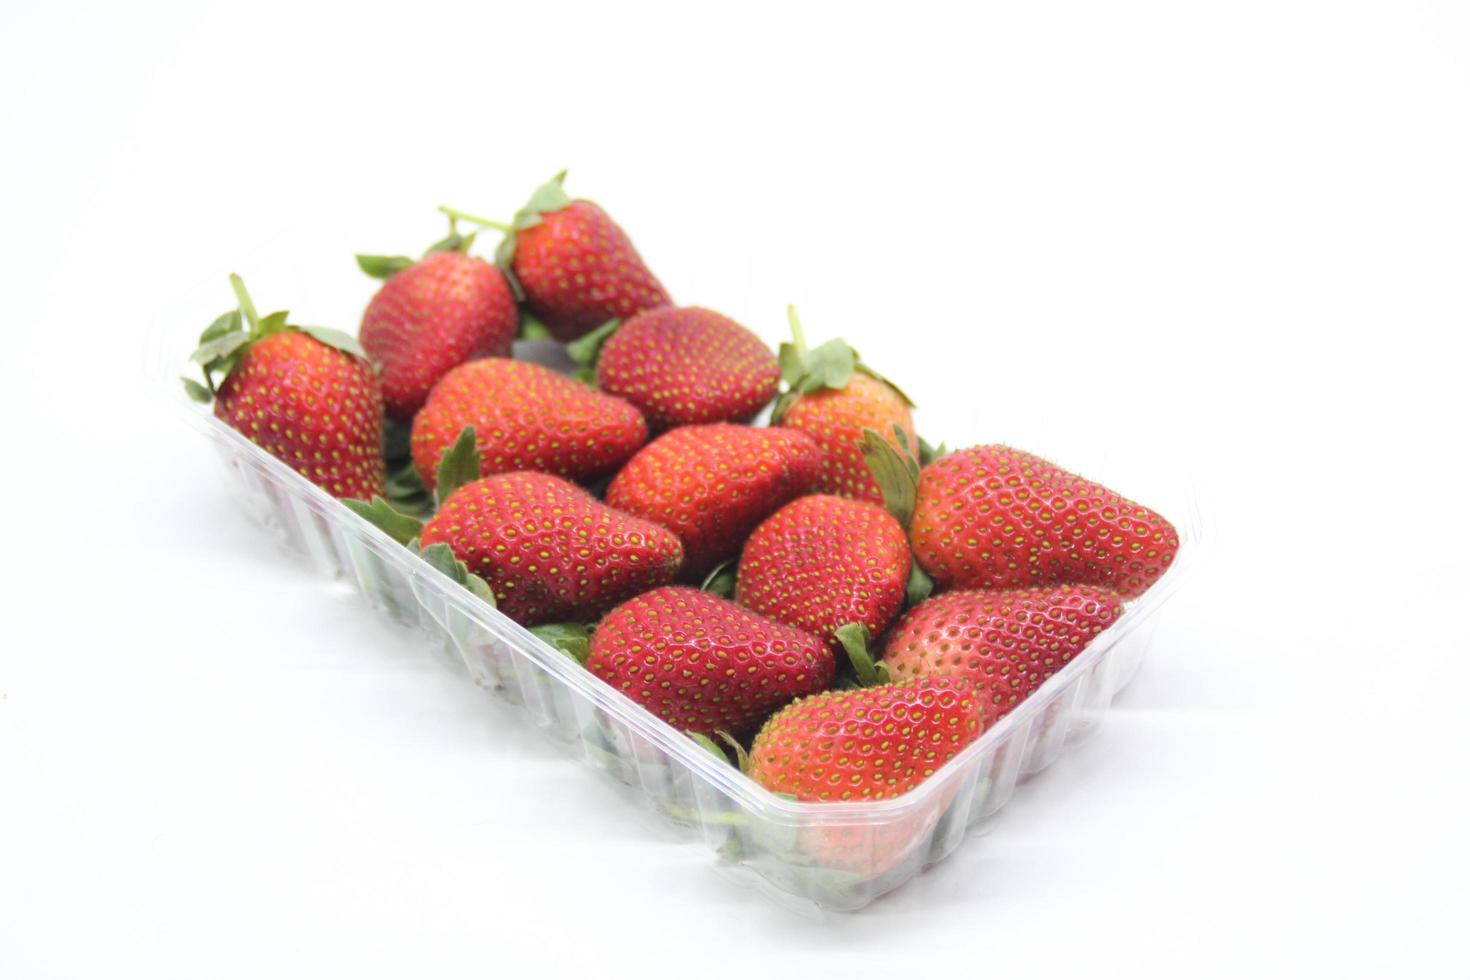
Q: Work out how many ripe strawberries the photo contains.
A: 13